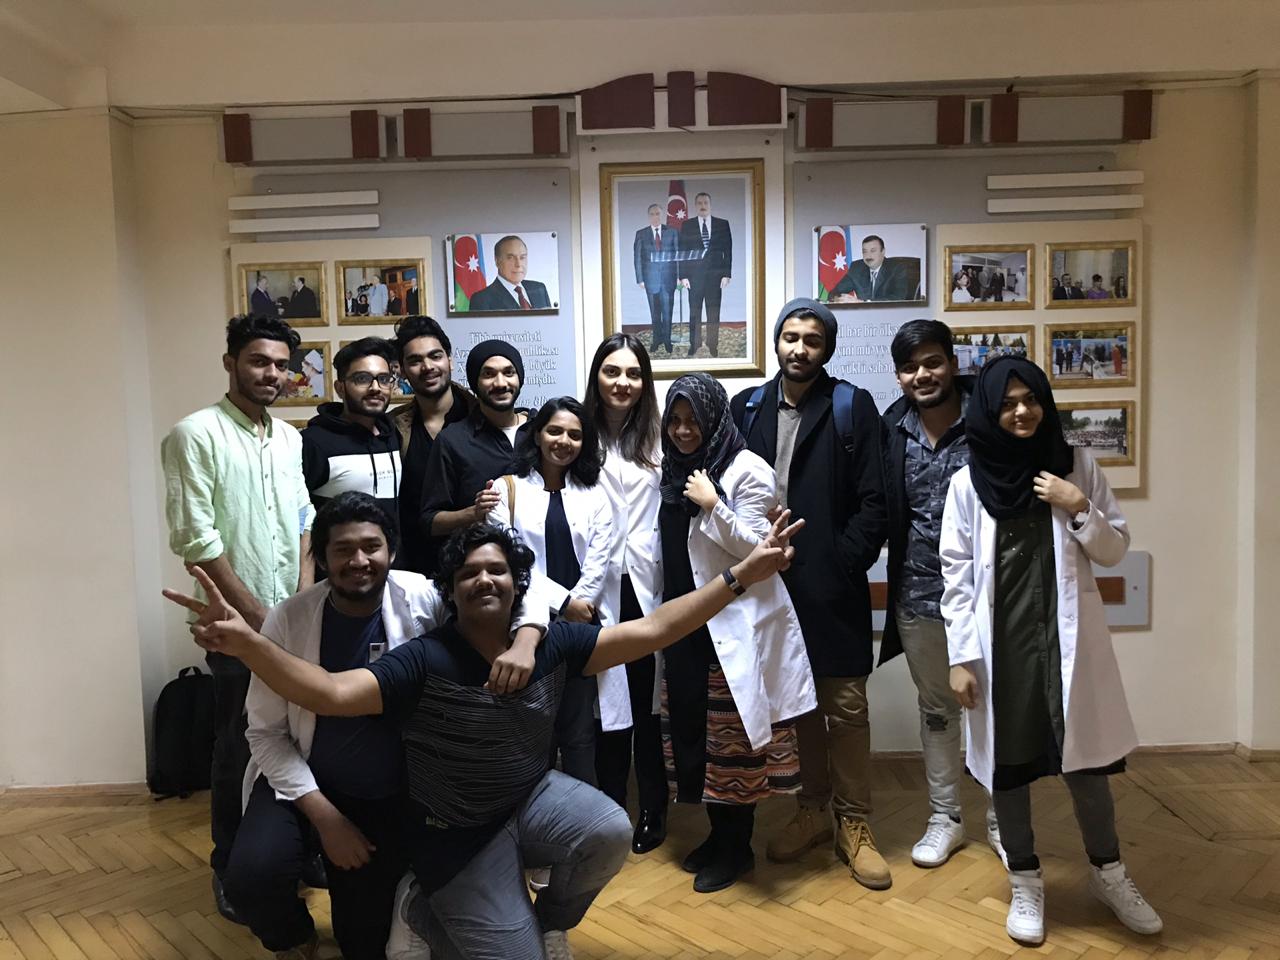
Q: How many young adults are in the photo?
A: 12